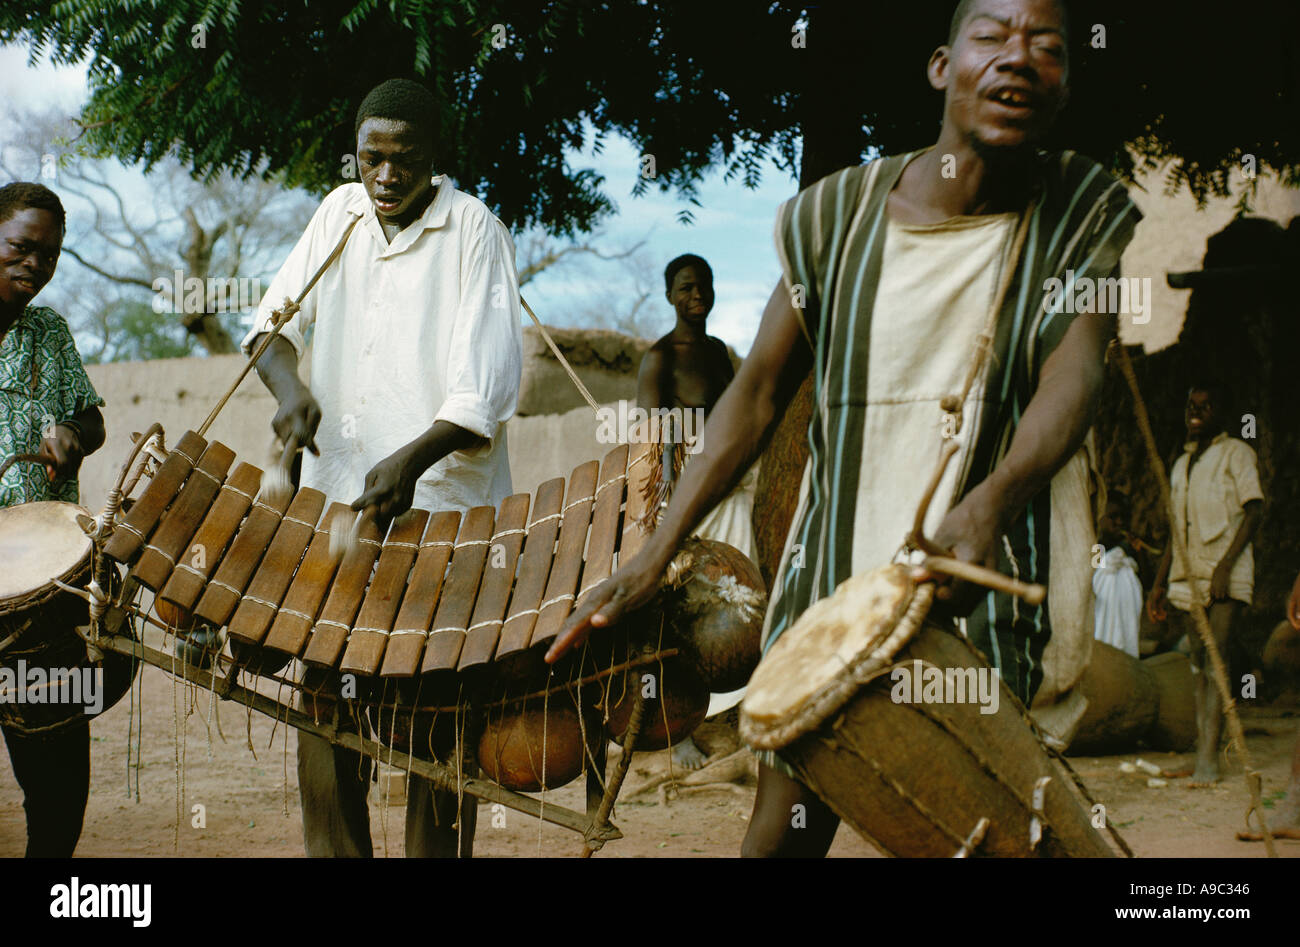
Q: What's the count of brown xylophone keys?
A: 15